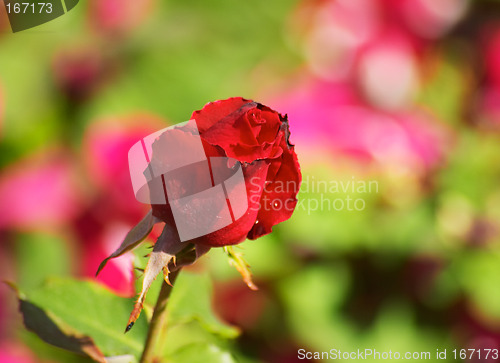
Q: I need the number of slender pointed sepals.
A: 3